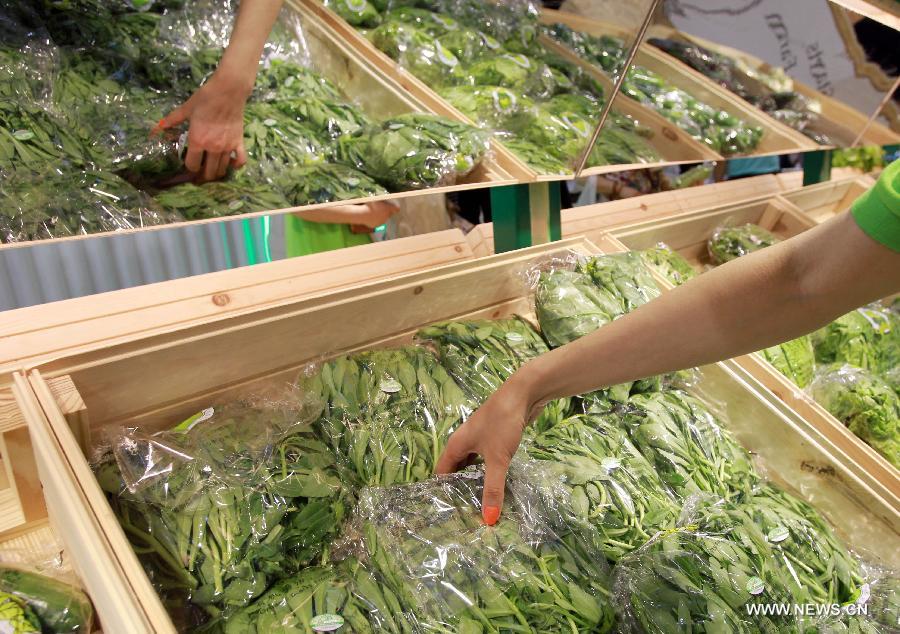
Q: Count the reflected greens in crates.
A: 4